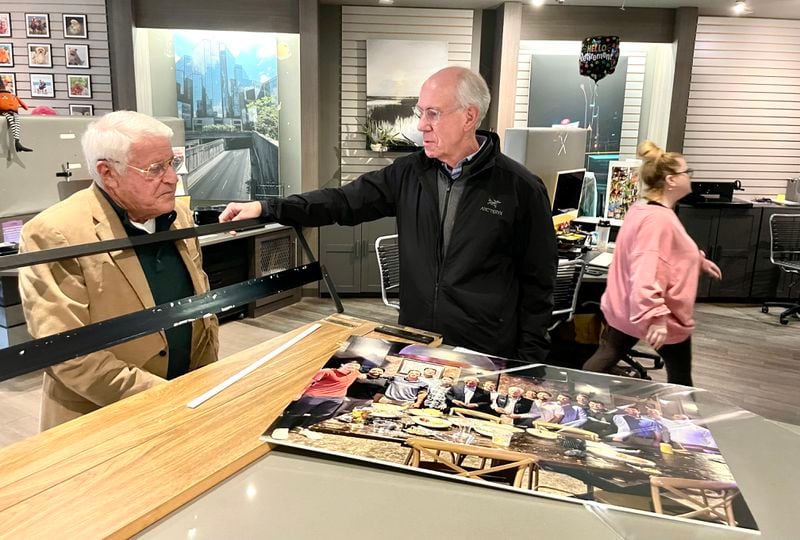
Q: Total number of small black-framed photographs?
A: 10